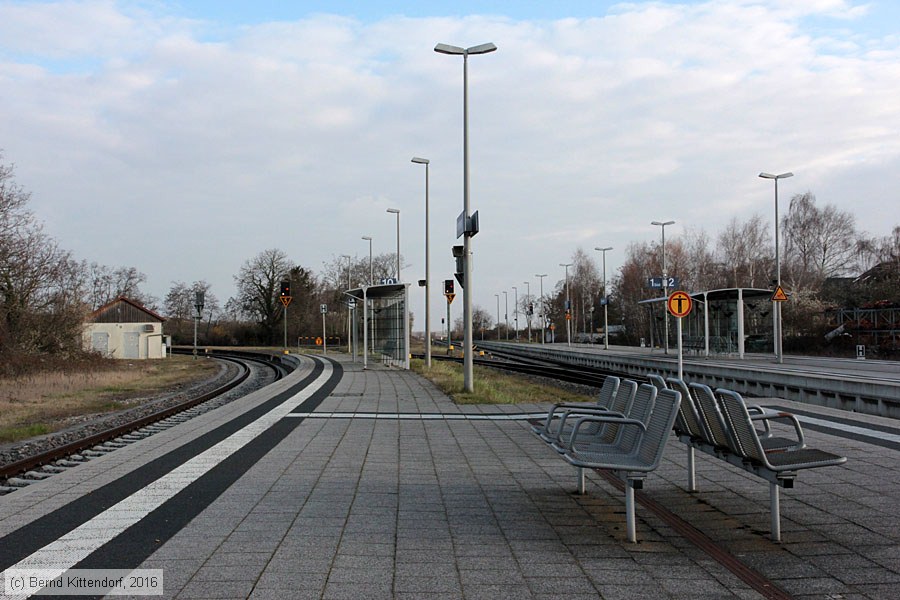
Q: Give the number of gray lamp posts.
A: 14